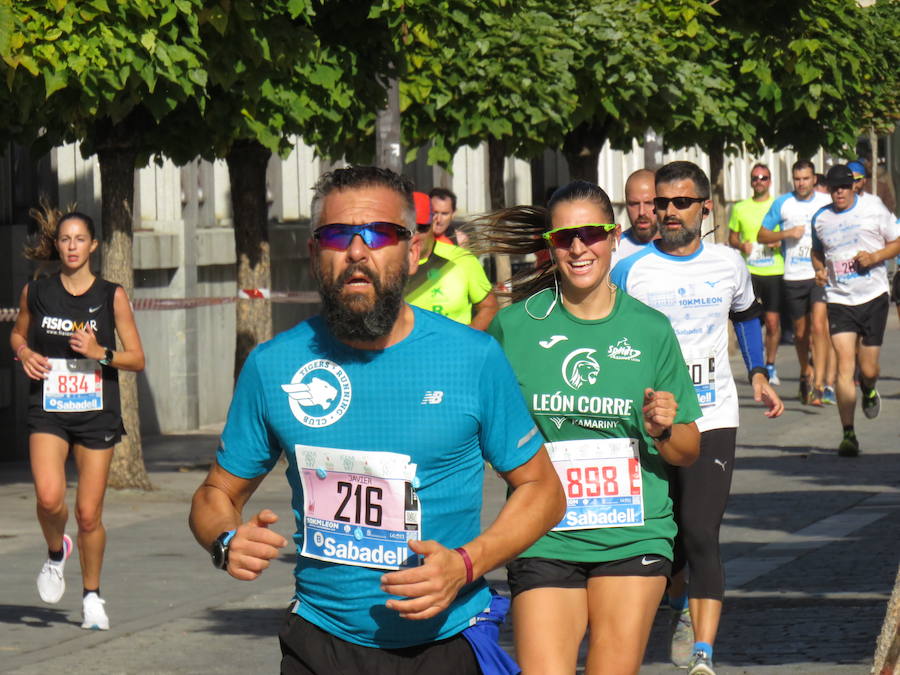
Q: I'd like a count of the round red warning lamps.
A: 0